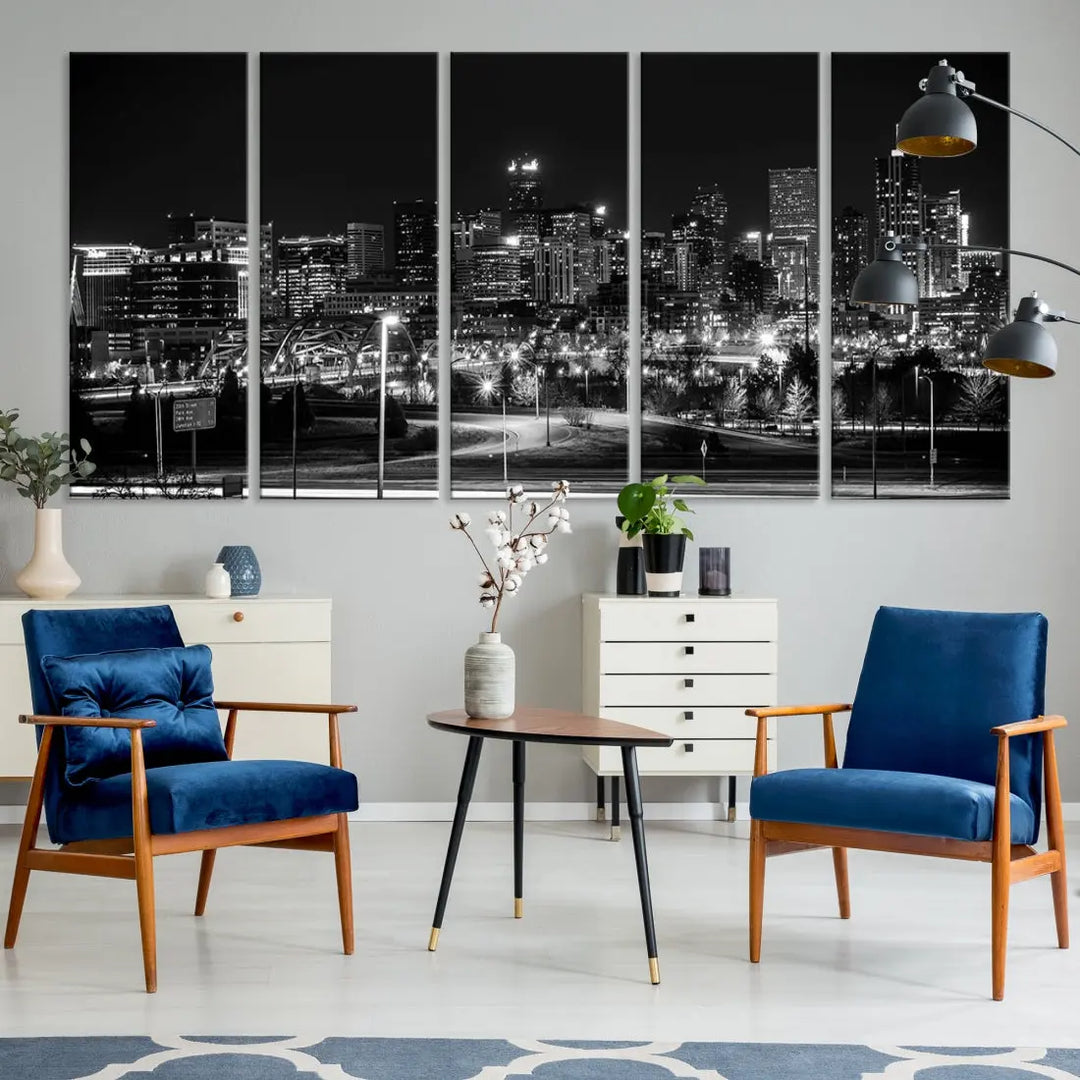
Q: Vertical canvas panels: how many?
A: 5